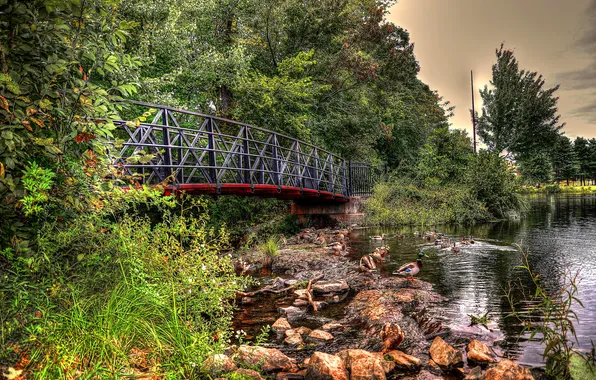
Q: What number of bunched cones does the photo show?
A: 0